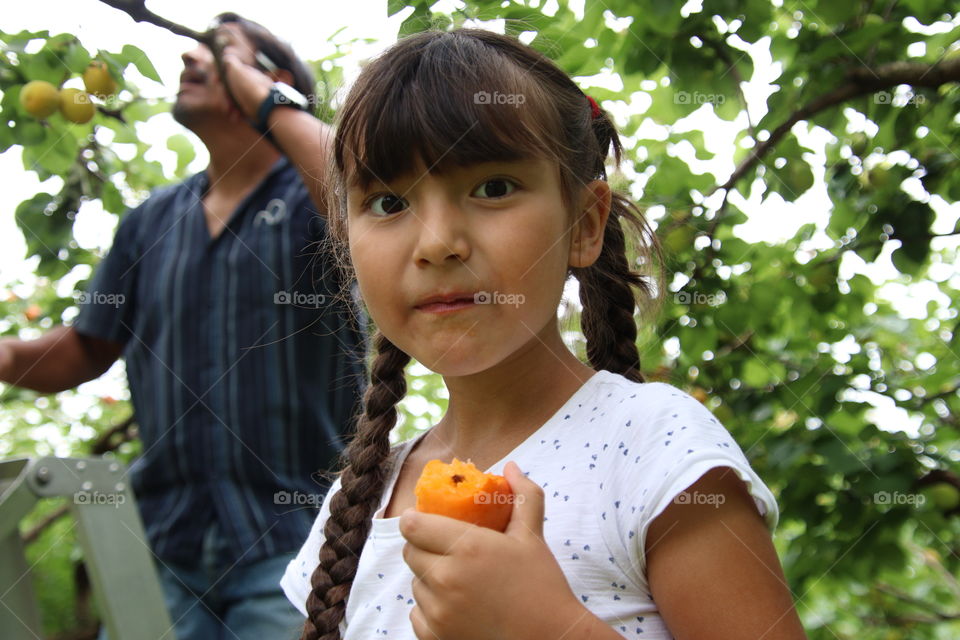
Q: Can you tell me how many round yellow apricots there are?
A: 3